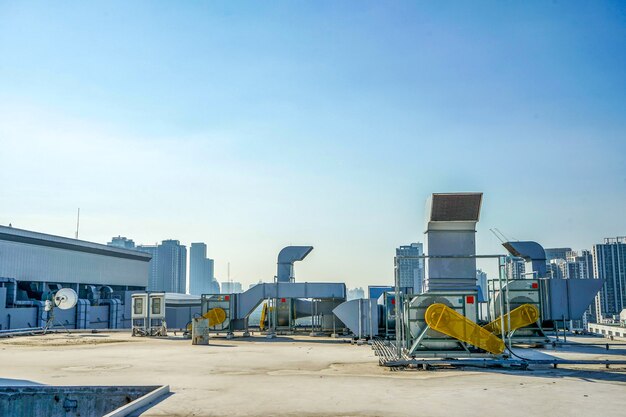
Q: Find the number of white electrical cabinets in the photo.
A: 2